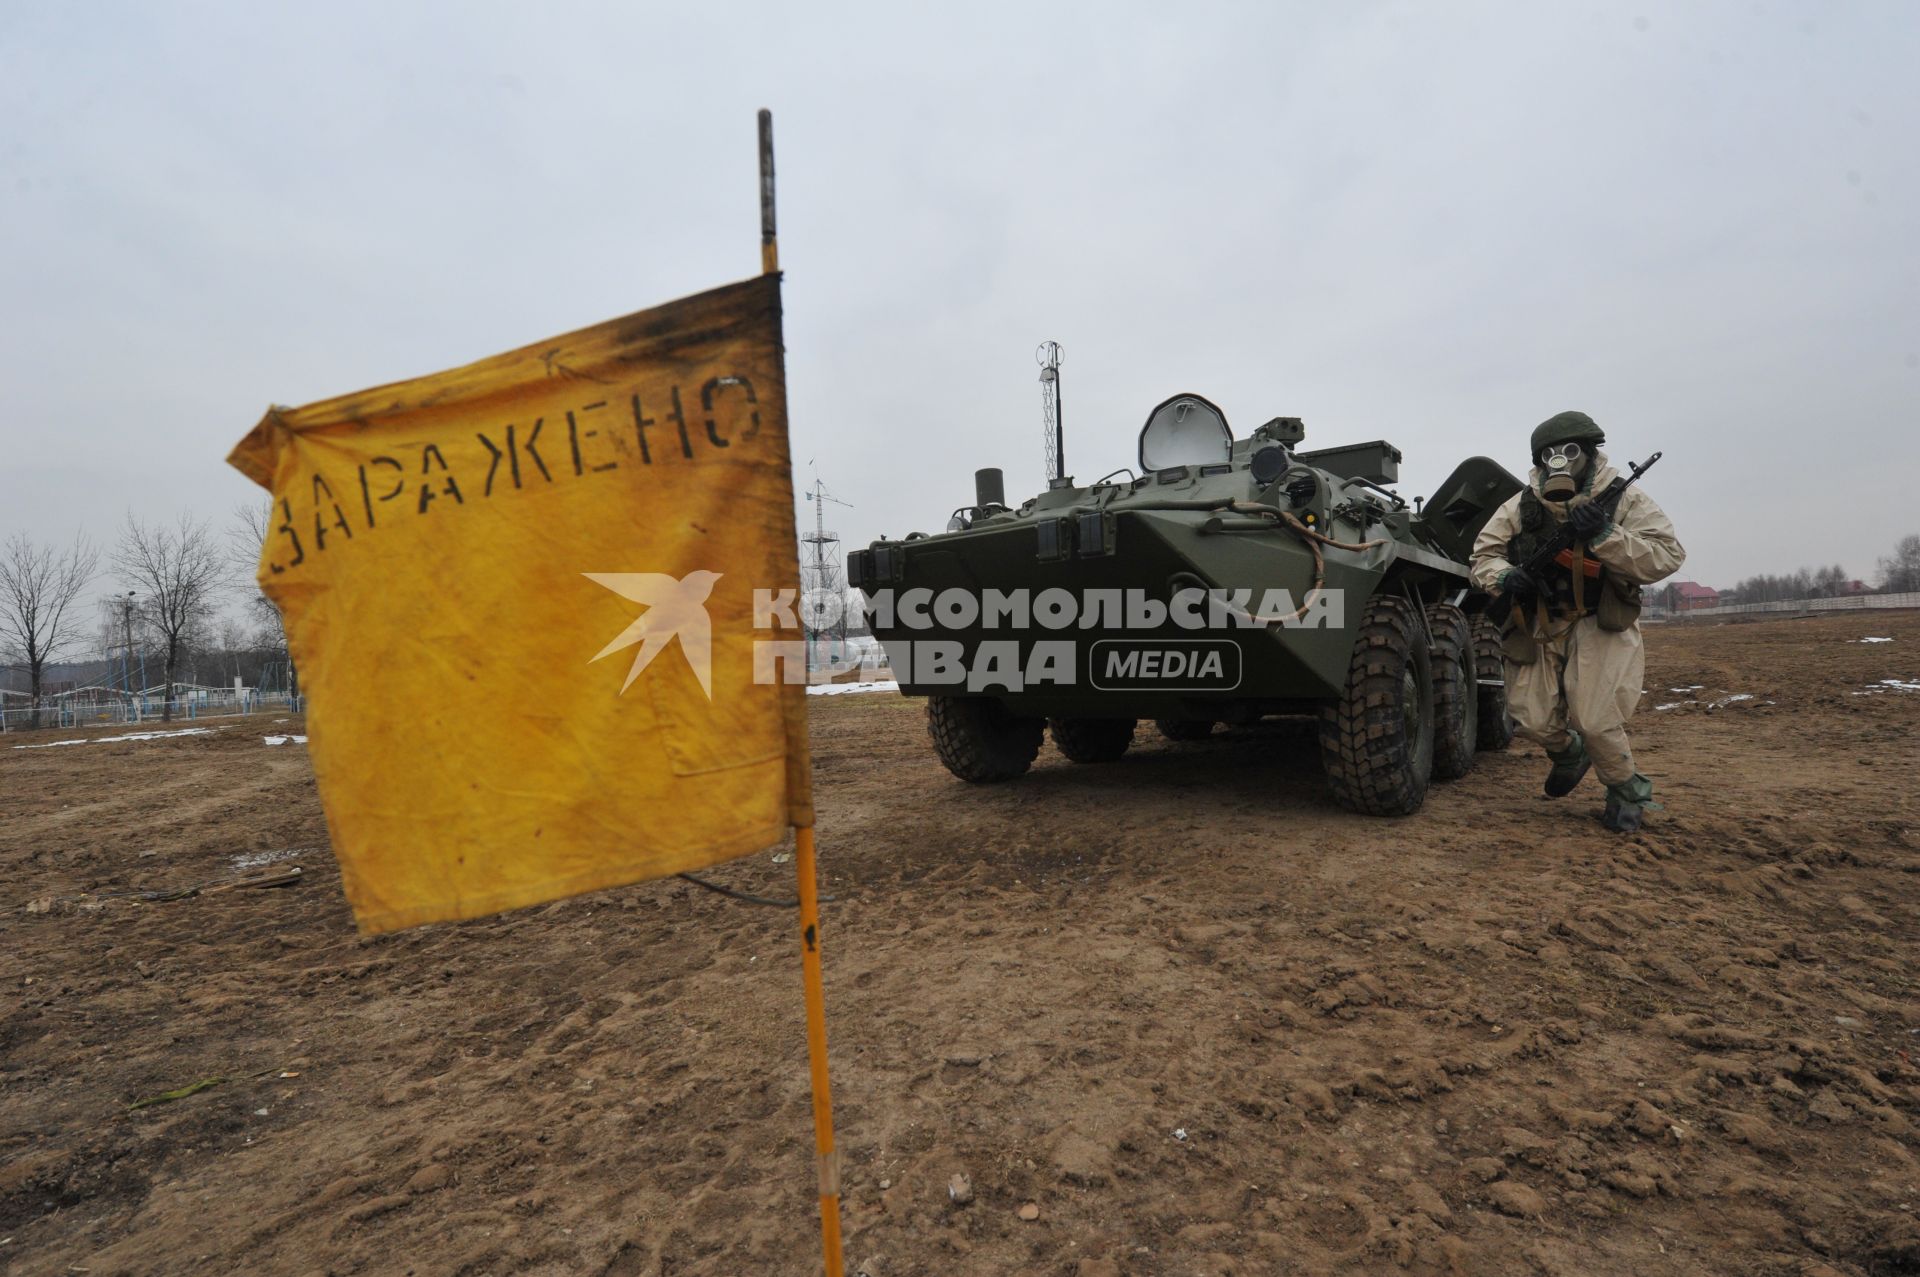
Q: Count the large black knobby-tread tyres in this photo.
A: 6